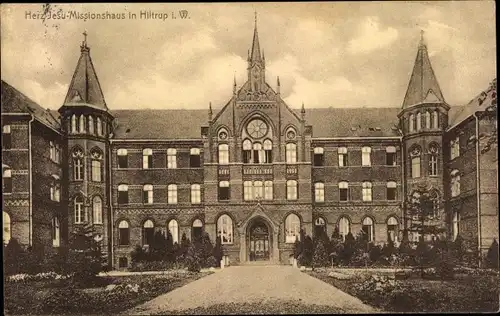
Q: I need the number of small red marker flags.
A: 0